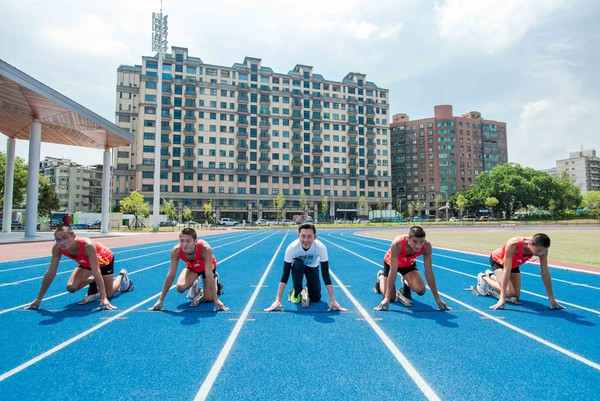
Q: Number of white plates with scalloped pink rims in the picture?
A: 0